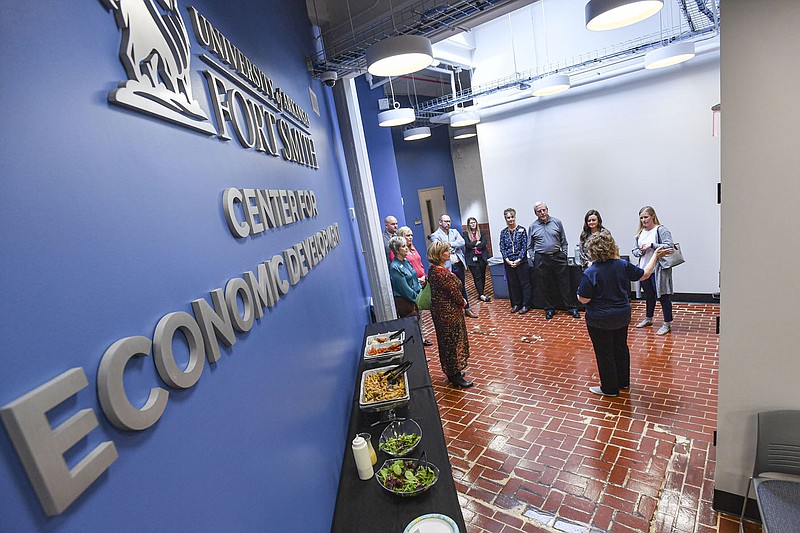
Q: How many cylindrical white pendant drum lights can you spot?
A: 8